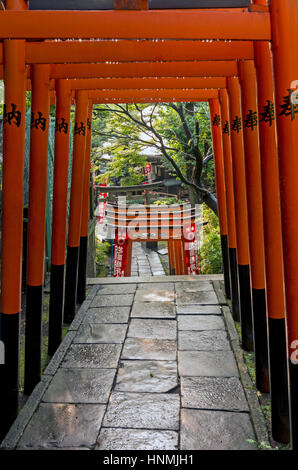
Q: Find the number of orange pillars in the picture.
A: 11